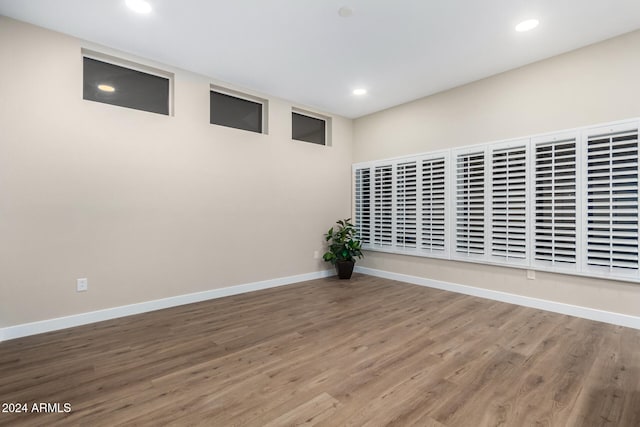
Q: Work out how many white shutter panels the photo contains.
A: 8